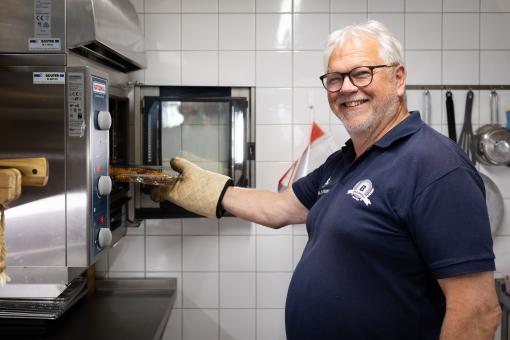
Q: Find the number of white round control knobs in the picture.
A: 3